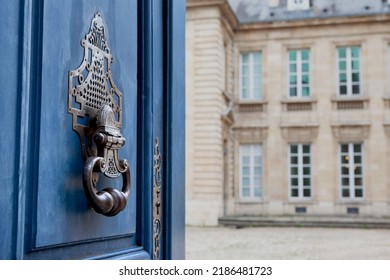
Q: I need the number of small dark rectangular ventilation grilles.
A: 2